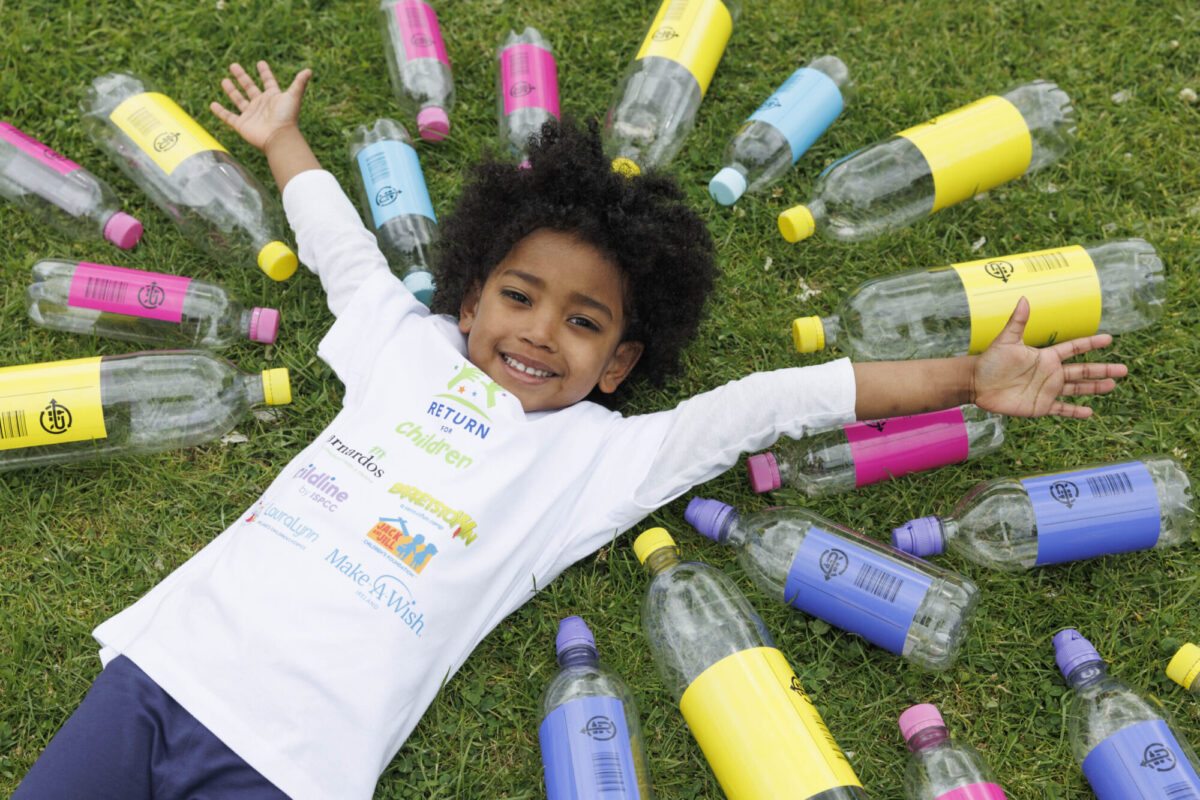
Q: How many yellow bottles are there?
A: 7